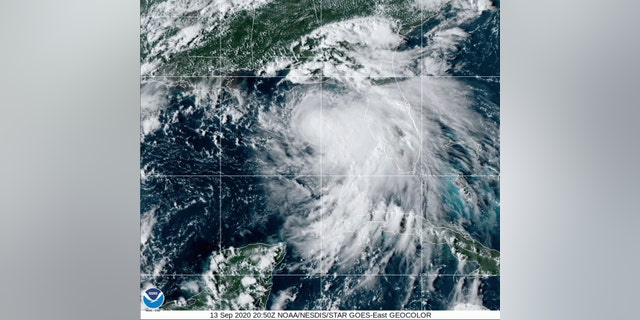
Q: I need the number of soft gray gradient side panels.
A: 2